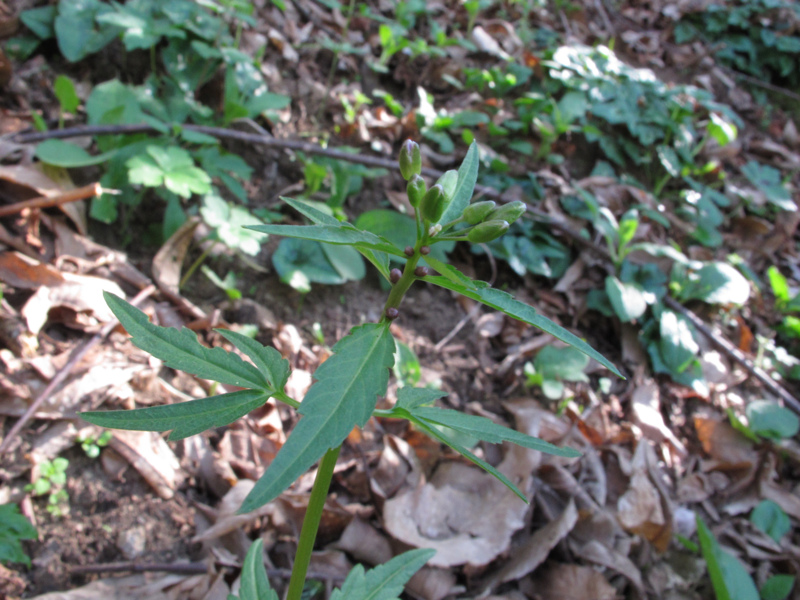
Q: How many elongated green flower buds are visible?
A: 7